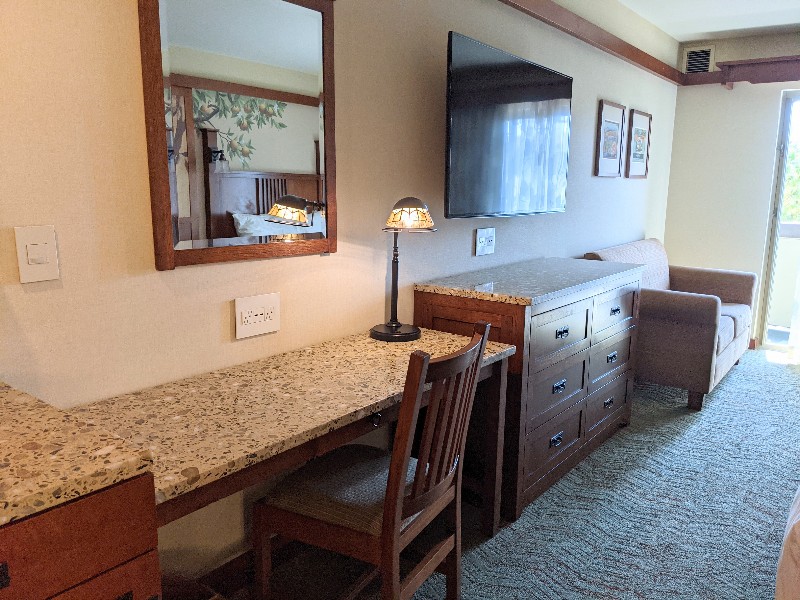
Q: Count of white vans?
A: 0